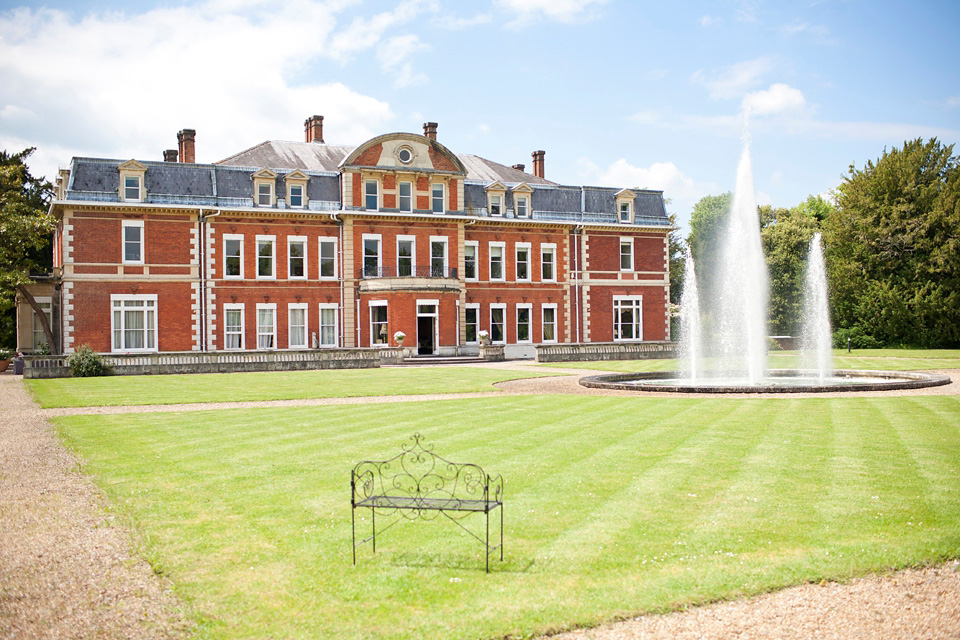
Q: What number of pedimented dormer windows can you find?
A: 6